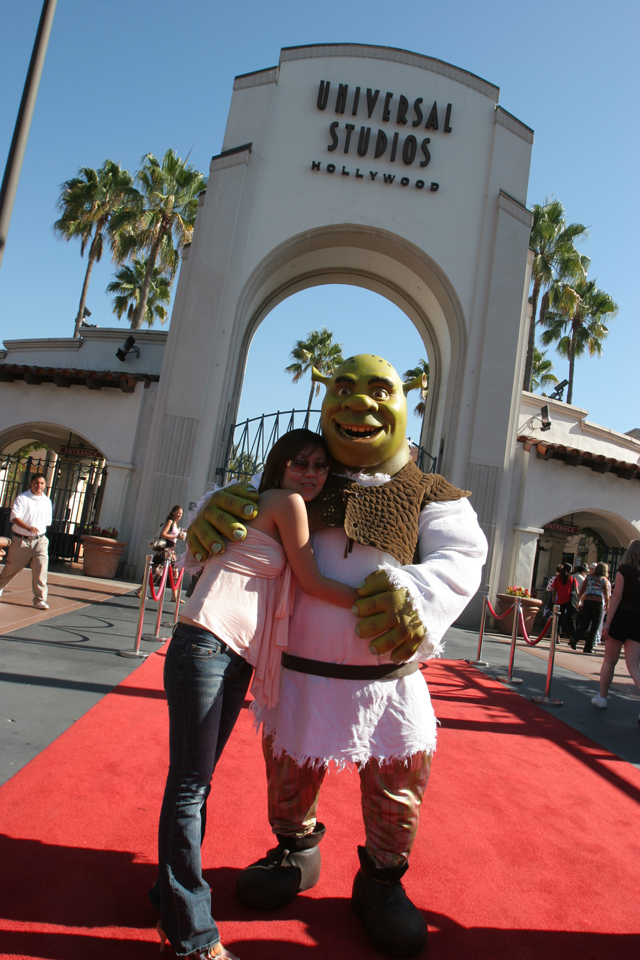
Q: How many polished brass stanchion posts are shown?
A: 6